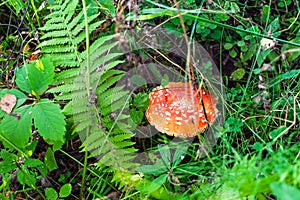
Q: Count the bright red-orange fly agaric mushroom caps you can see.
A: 1